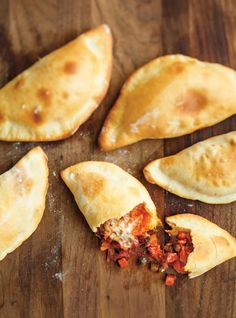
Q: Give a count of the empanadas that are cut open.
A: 1